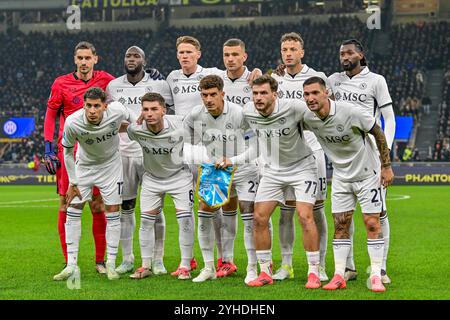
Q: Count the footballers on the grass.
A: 11